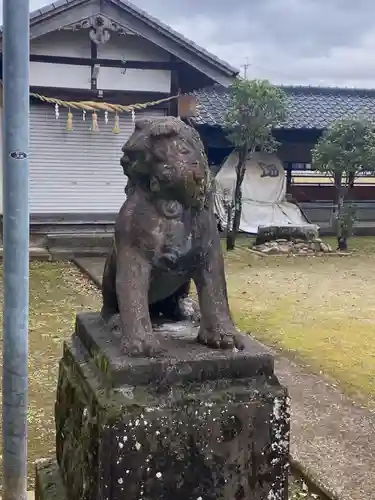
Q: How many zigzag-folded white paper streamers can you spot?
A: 4